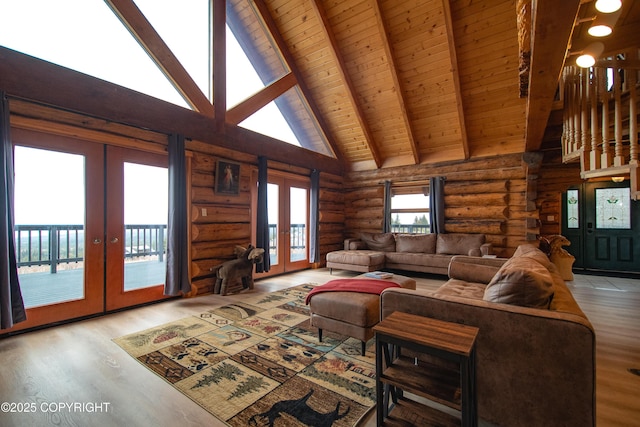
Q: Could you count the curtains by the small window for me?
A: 2